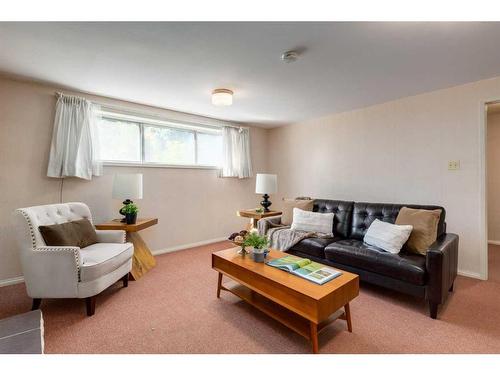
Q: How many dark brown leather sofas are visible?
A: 1